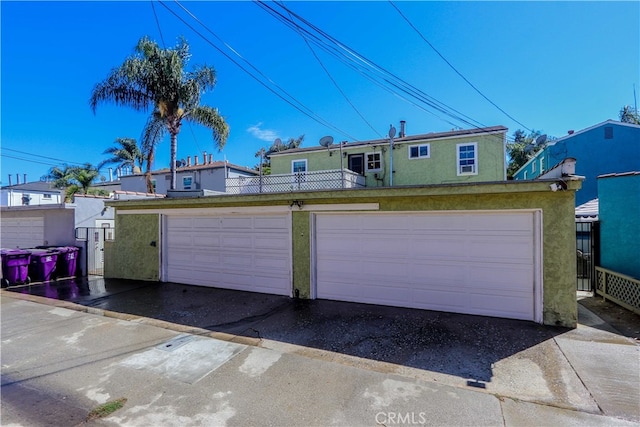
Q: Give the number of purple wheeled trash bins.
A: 3